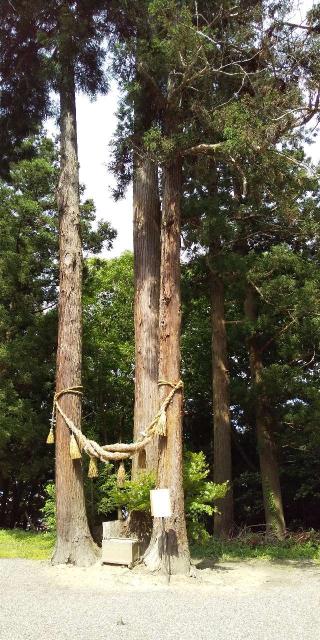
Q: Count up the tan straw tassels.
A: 5